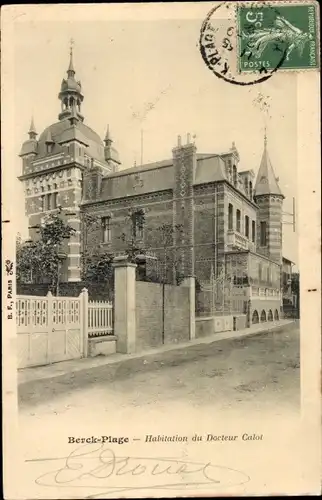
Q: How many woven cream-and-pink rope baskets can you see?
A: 0